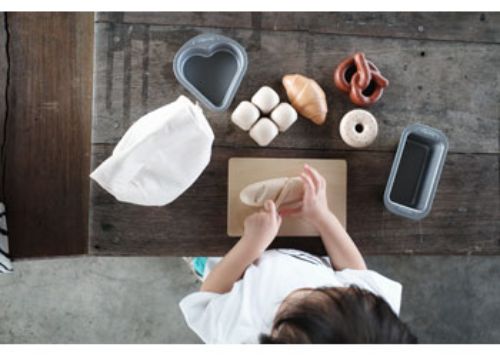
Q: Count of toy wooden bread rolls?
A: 4